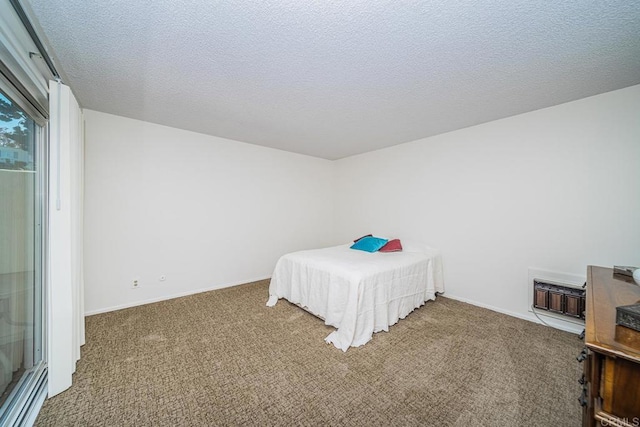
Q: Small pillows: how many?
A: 3